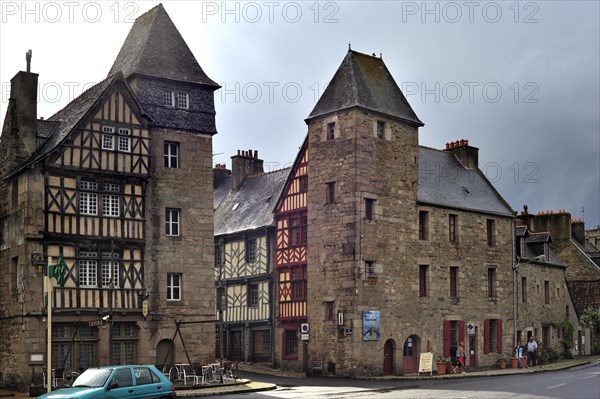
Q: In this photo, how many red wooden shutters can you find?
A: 4